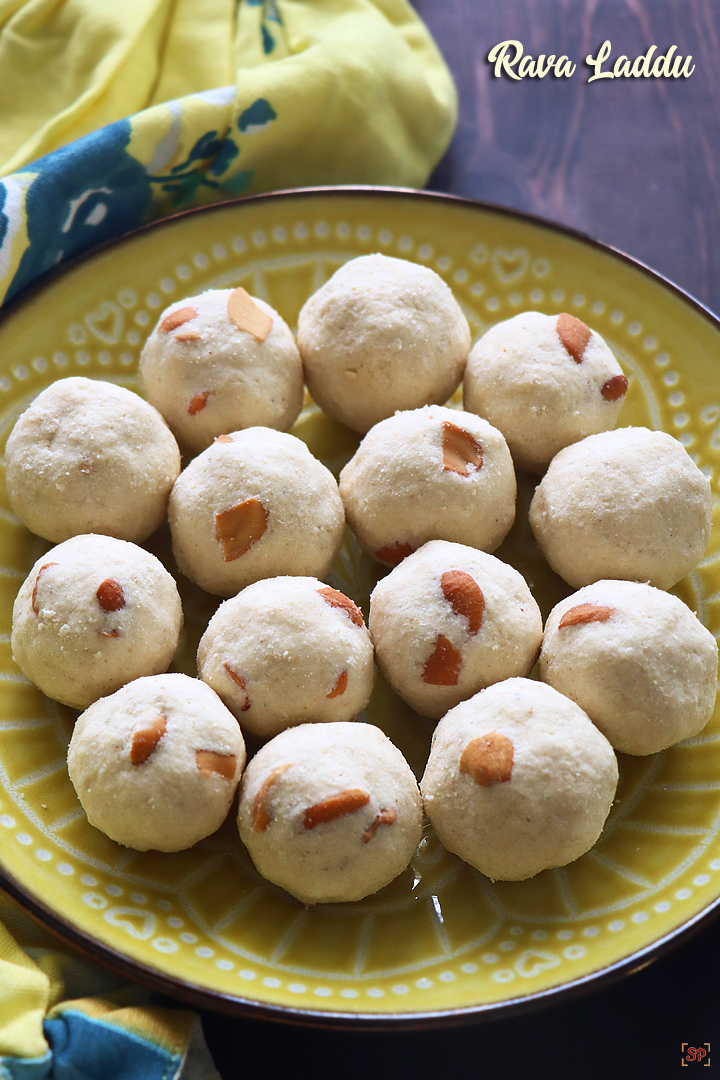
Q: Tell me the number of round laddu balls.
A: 14